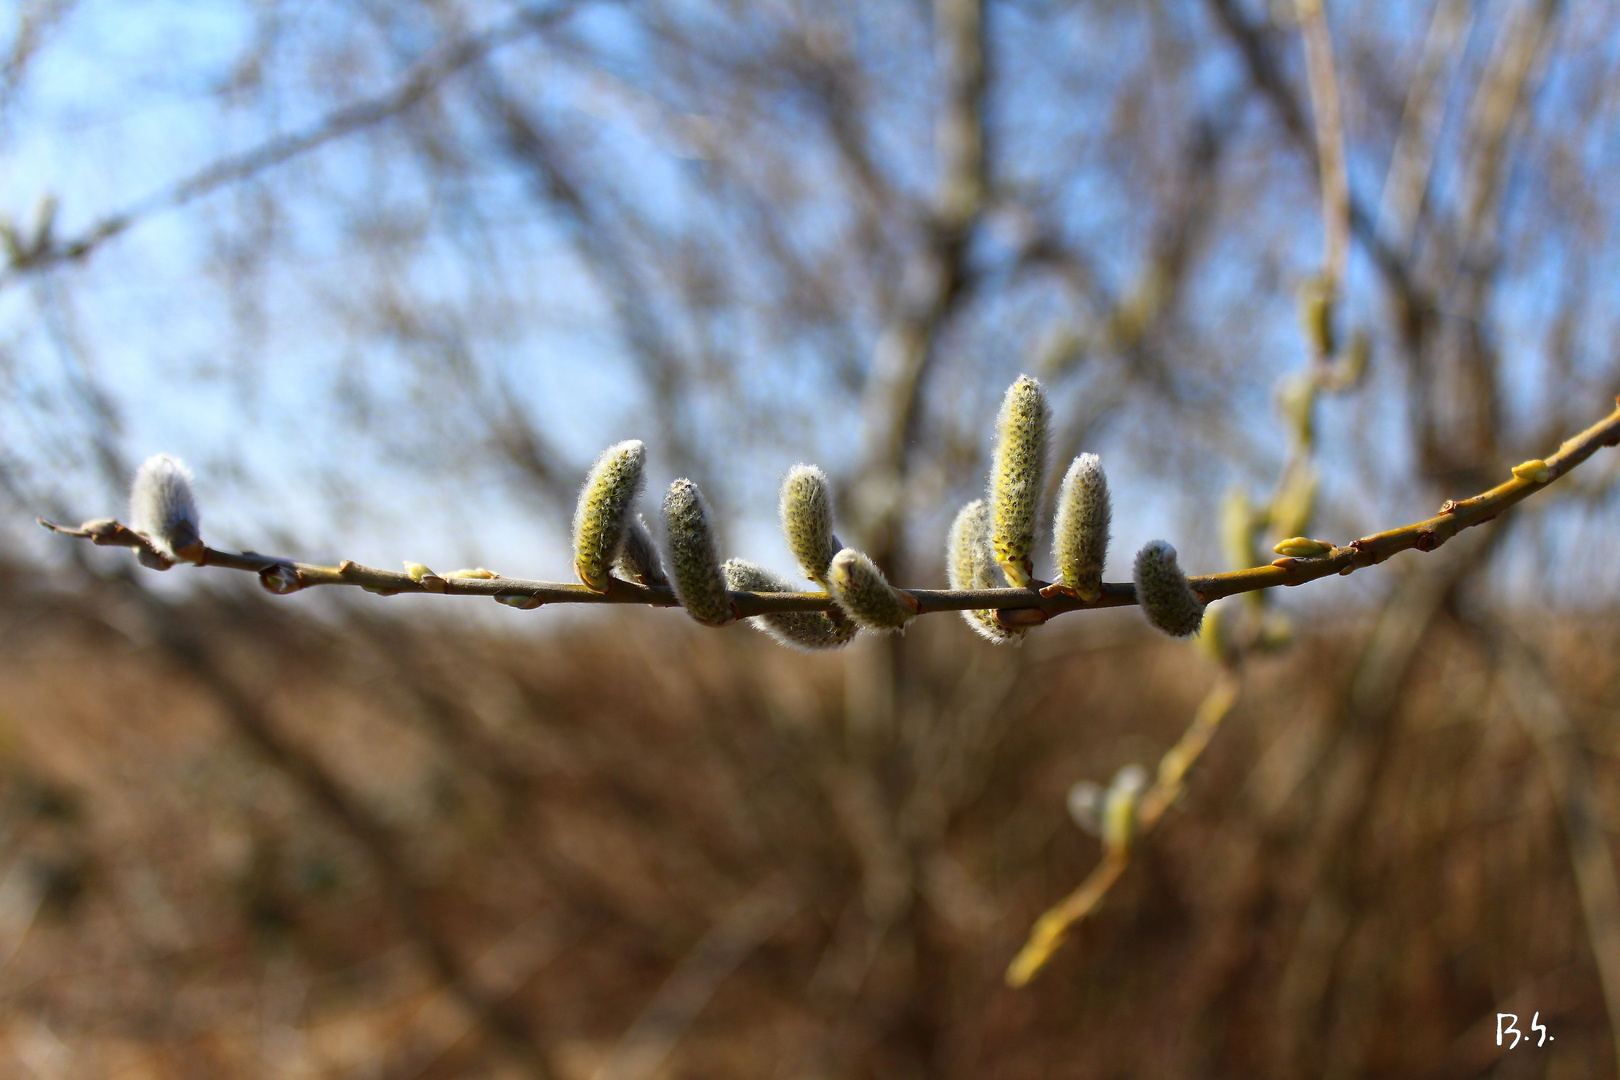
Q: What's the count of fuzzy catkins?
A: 11